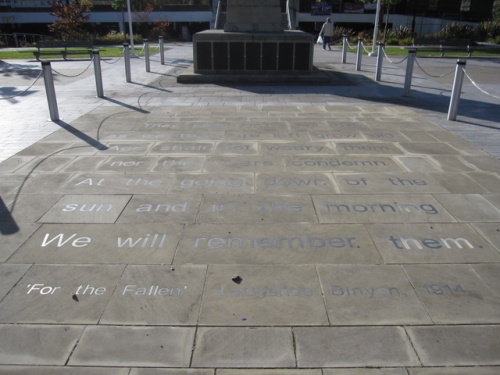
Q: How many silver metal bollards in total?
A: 10